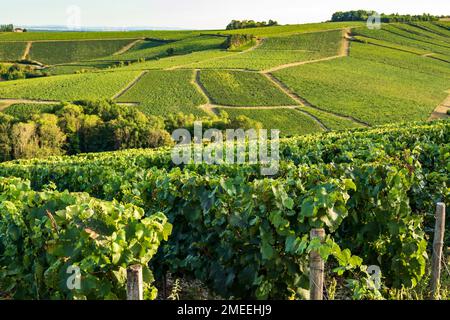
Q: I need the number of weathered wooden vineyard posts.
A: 3